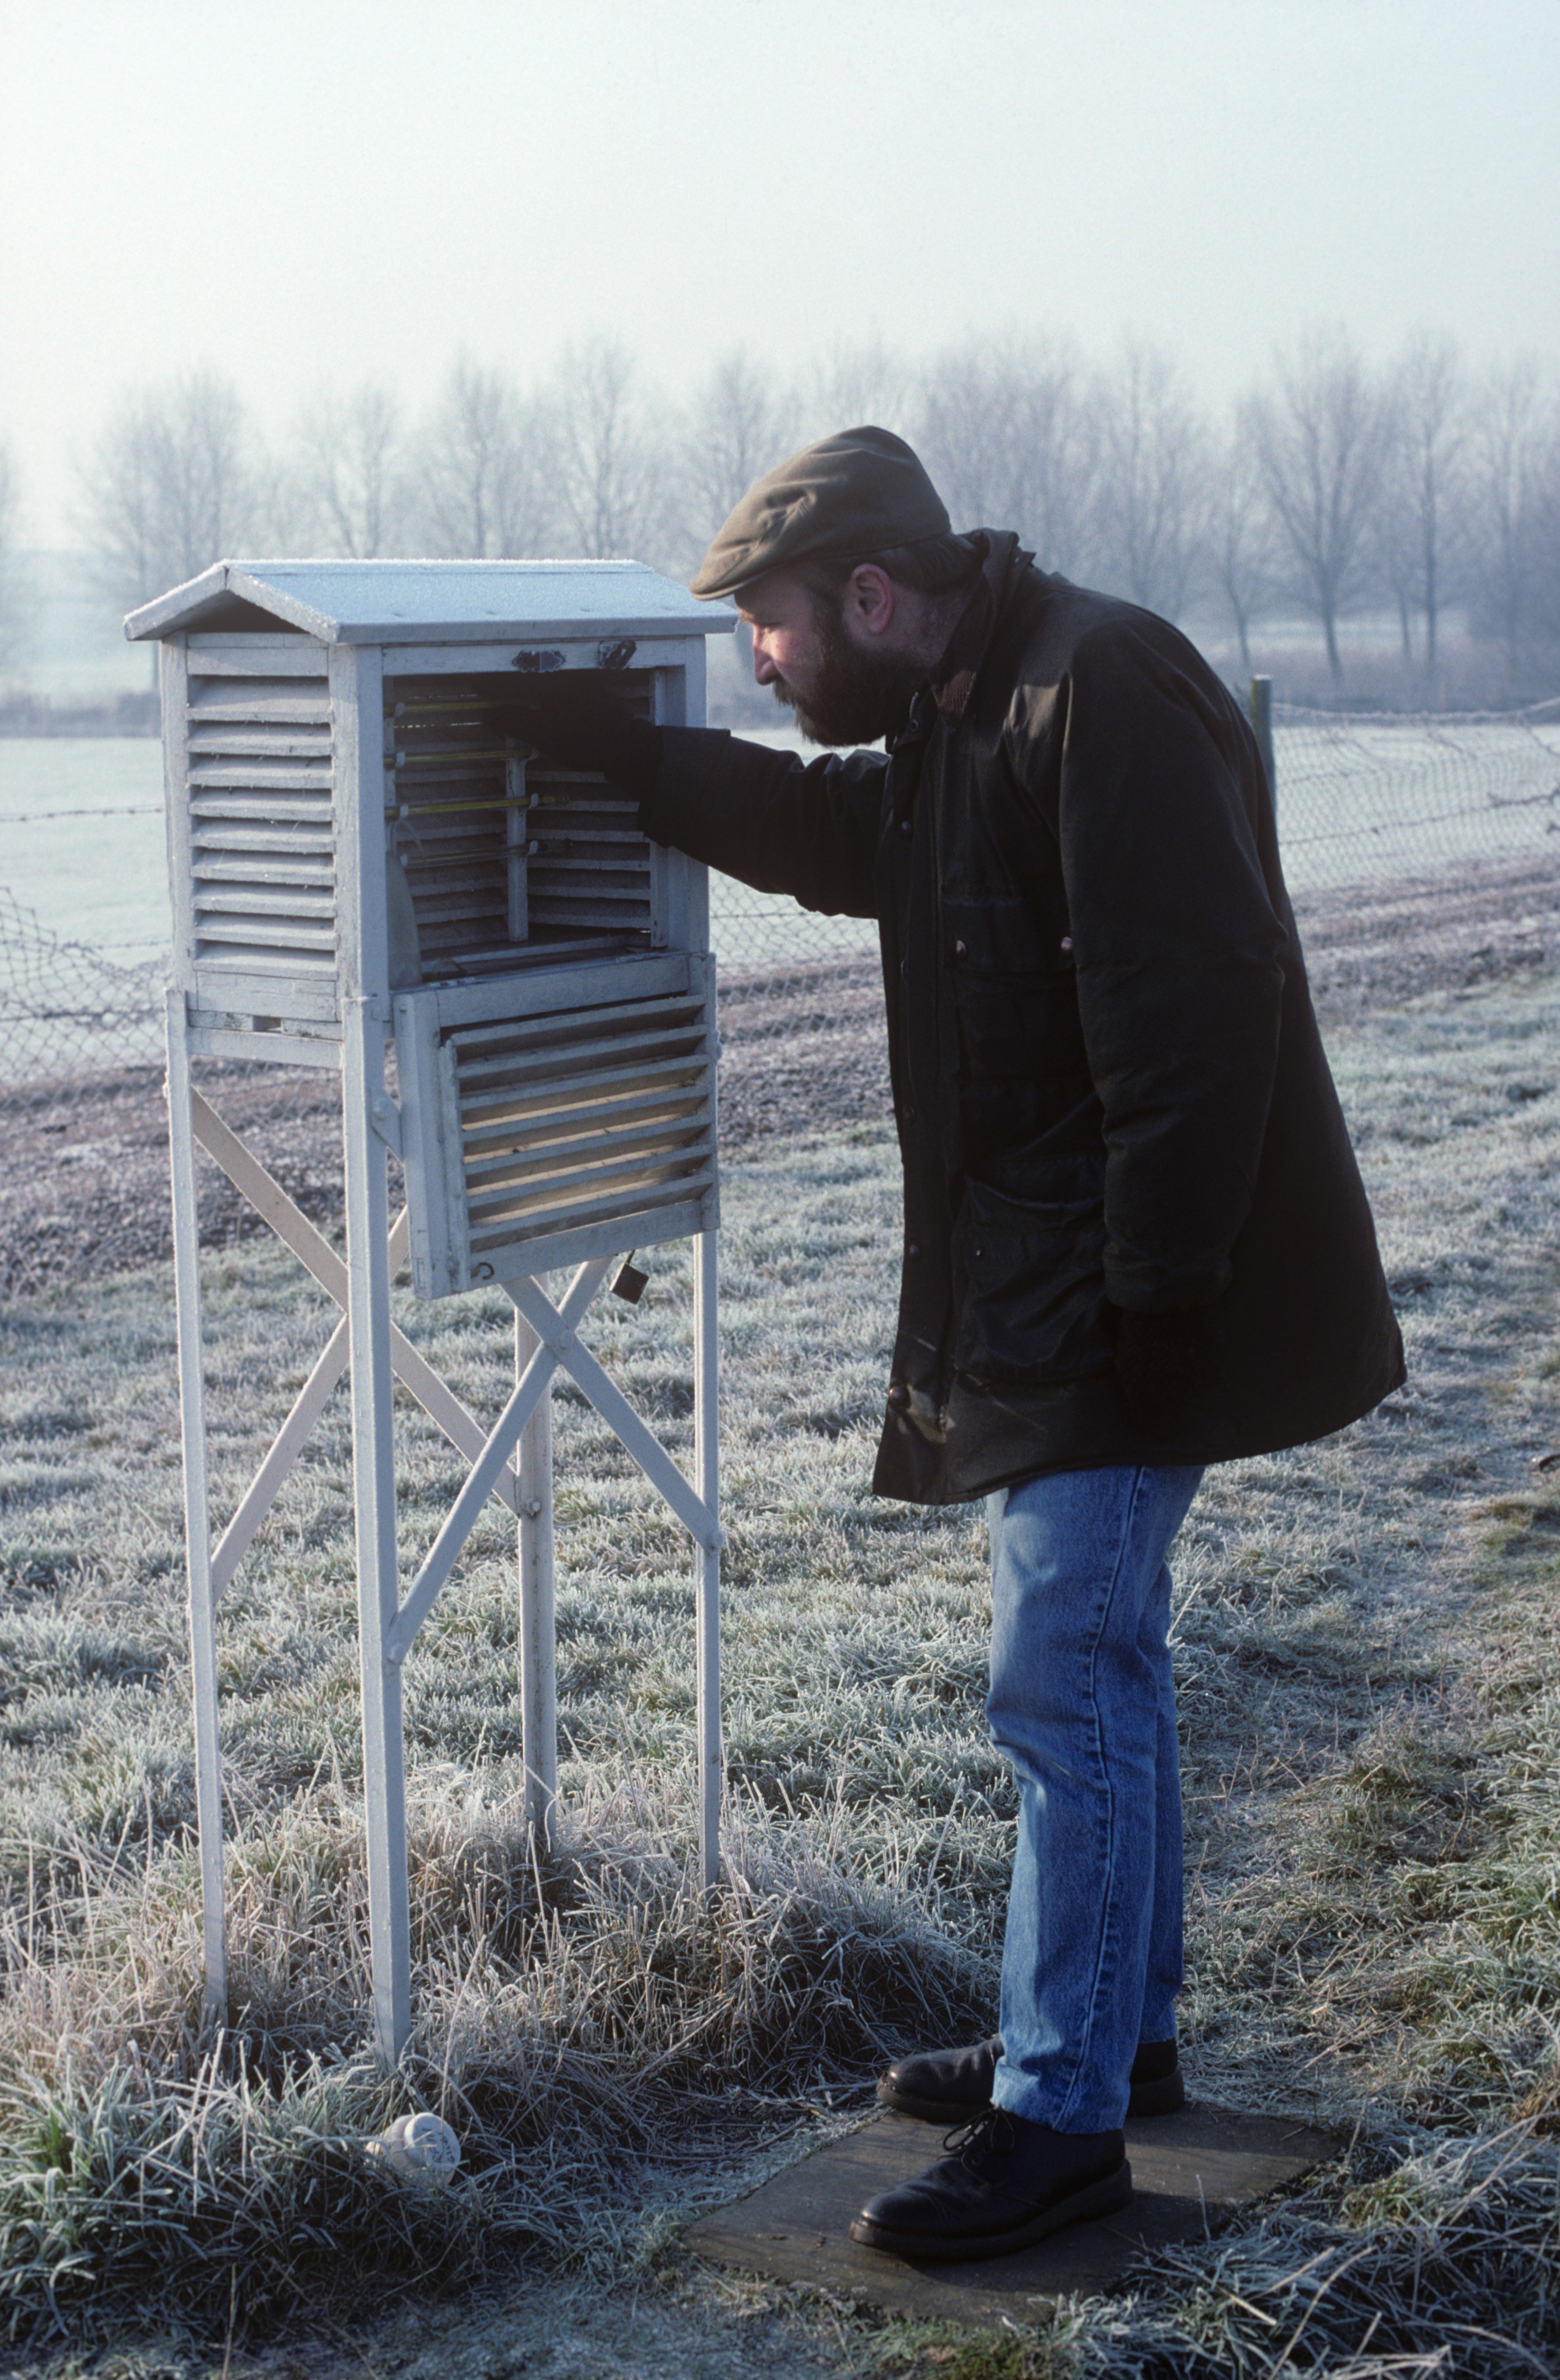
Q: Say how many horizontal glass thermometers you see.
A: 4